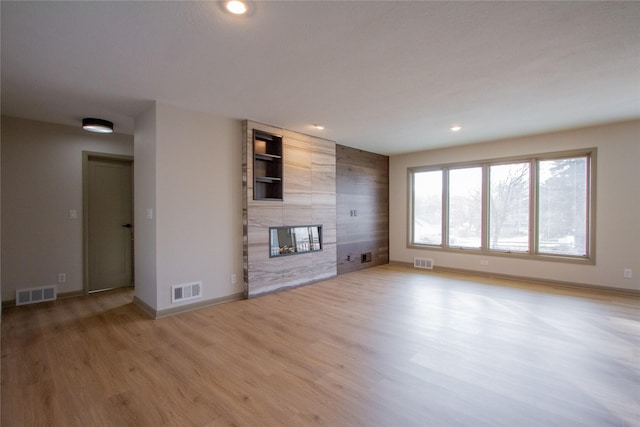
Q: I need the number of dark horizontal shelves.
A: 2